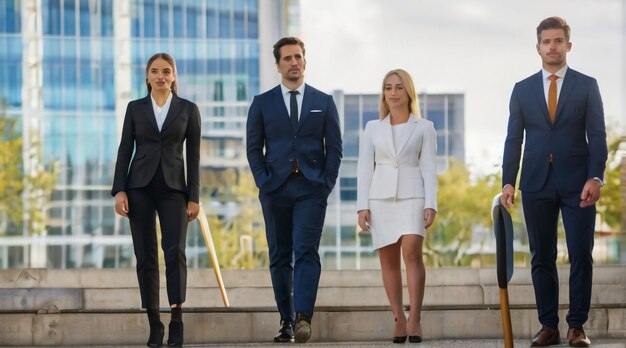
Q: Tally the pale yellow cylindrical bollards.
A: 0